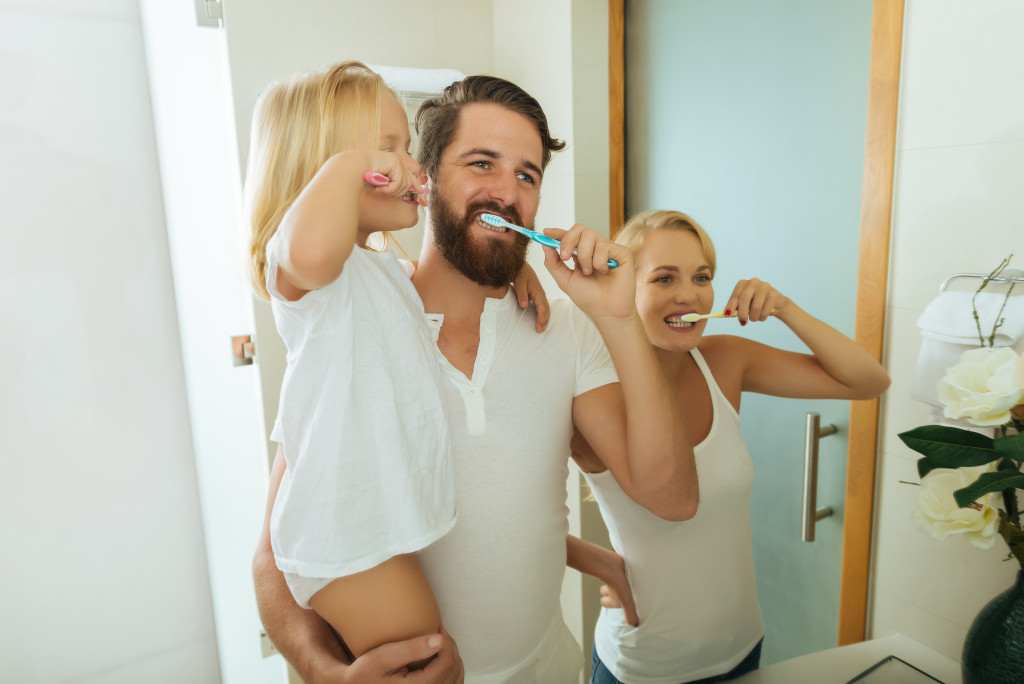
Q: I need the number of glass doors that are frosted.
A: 1